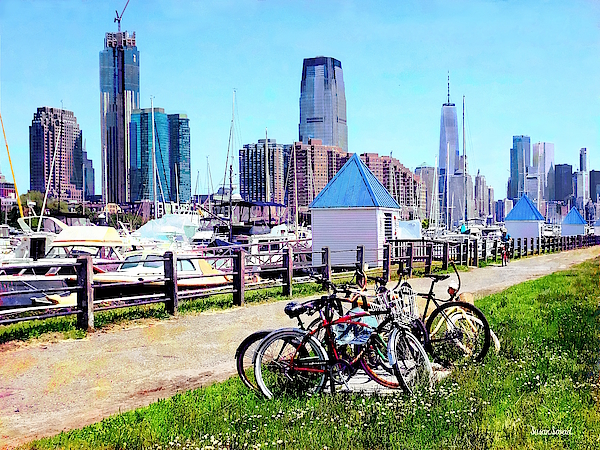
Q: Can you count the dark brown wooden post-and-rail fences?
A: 1